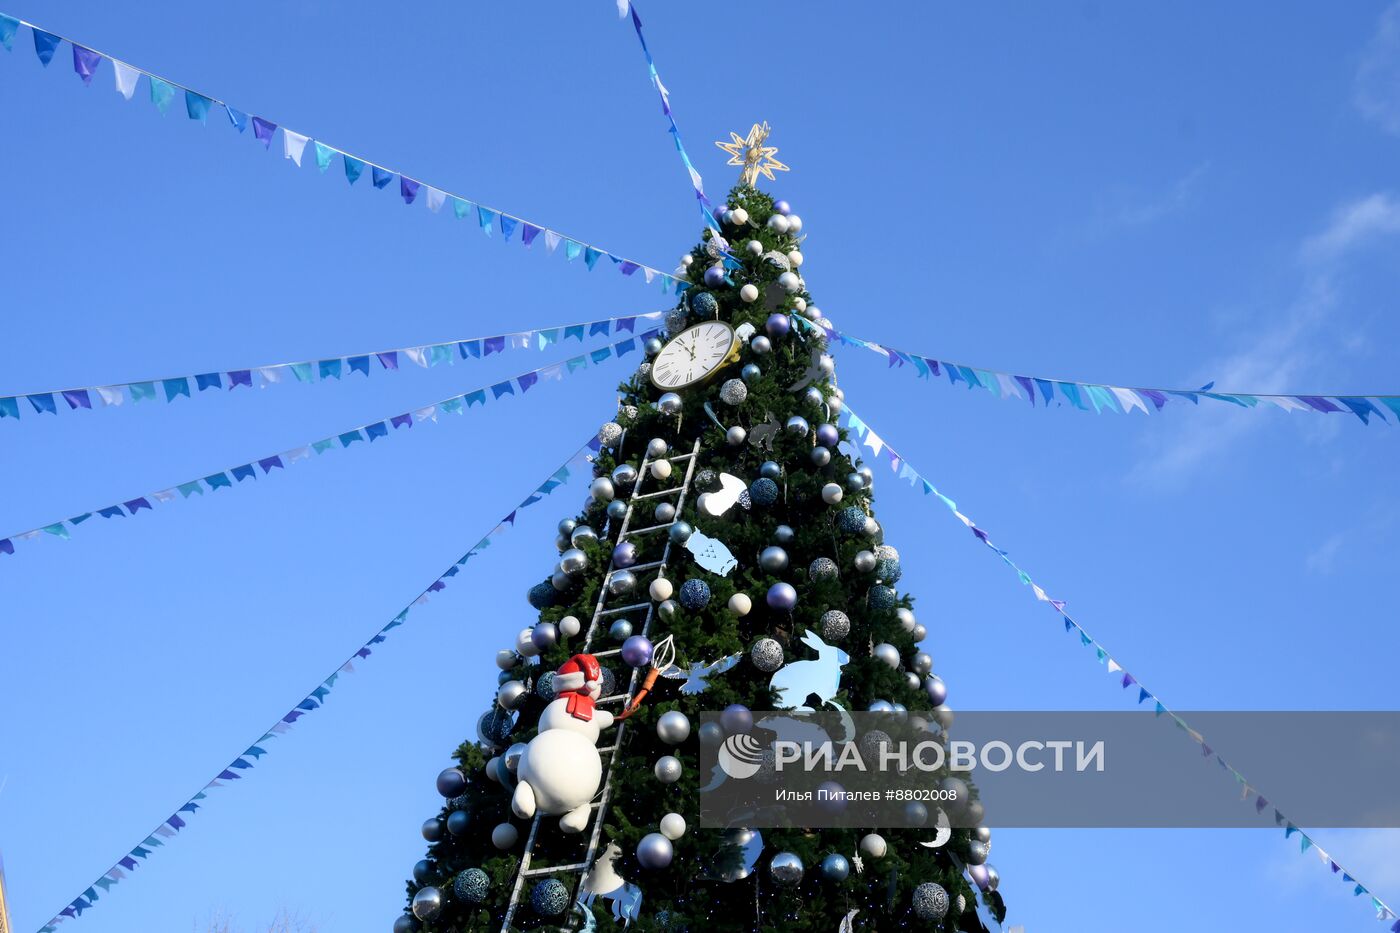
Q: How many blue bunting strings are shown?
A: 7